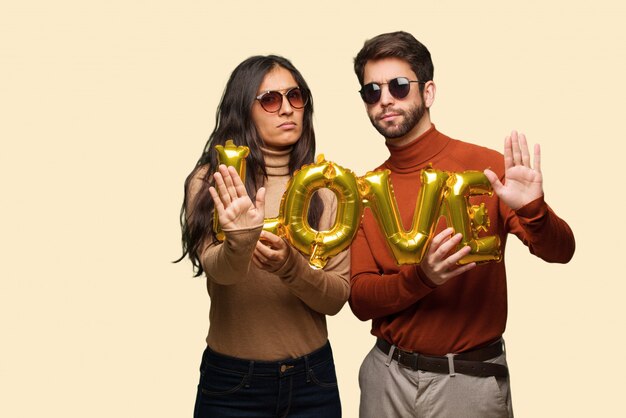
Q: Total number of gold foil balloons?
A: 4